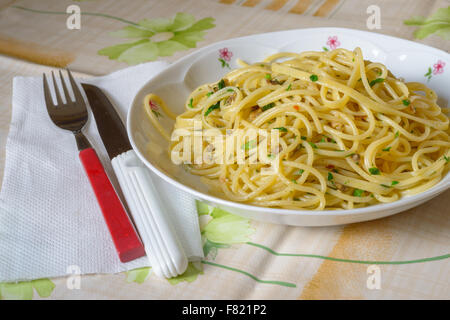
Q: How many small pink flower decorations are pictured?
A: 4